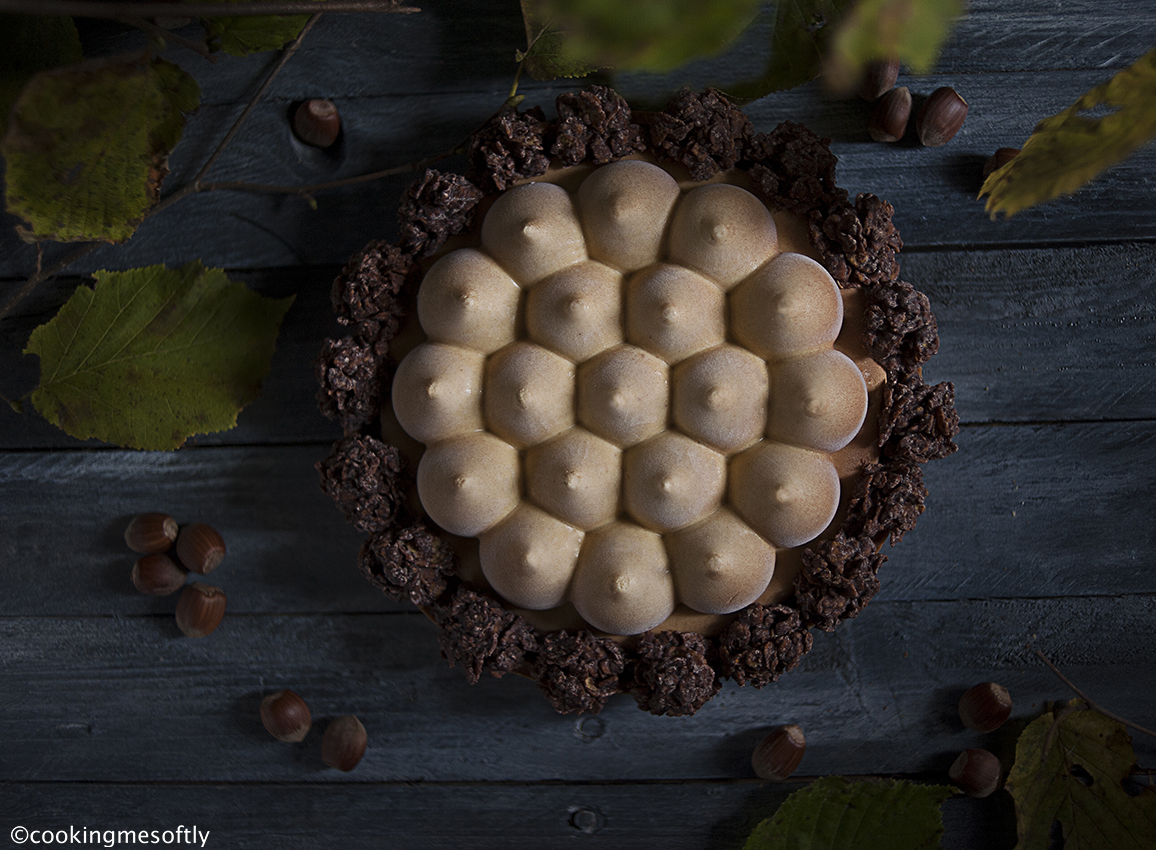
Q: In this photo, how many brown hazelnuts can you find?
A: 14